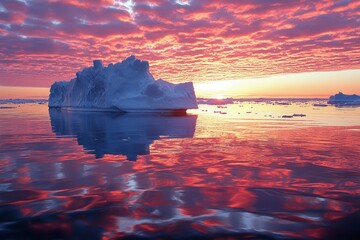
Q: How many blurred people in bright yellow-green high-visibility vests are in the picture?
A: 0